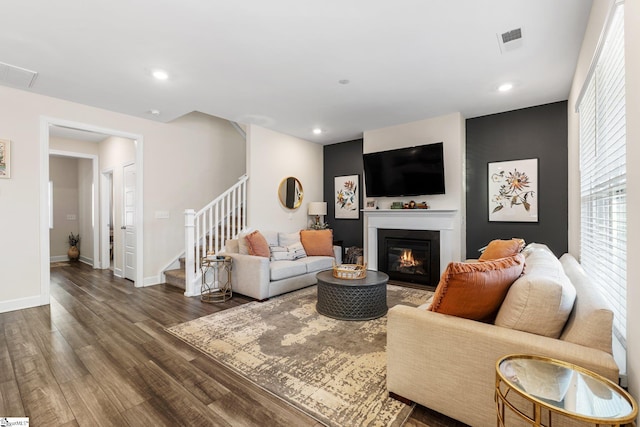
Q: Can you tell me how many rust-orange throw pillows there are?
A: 4